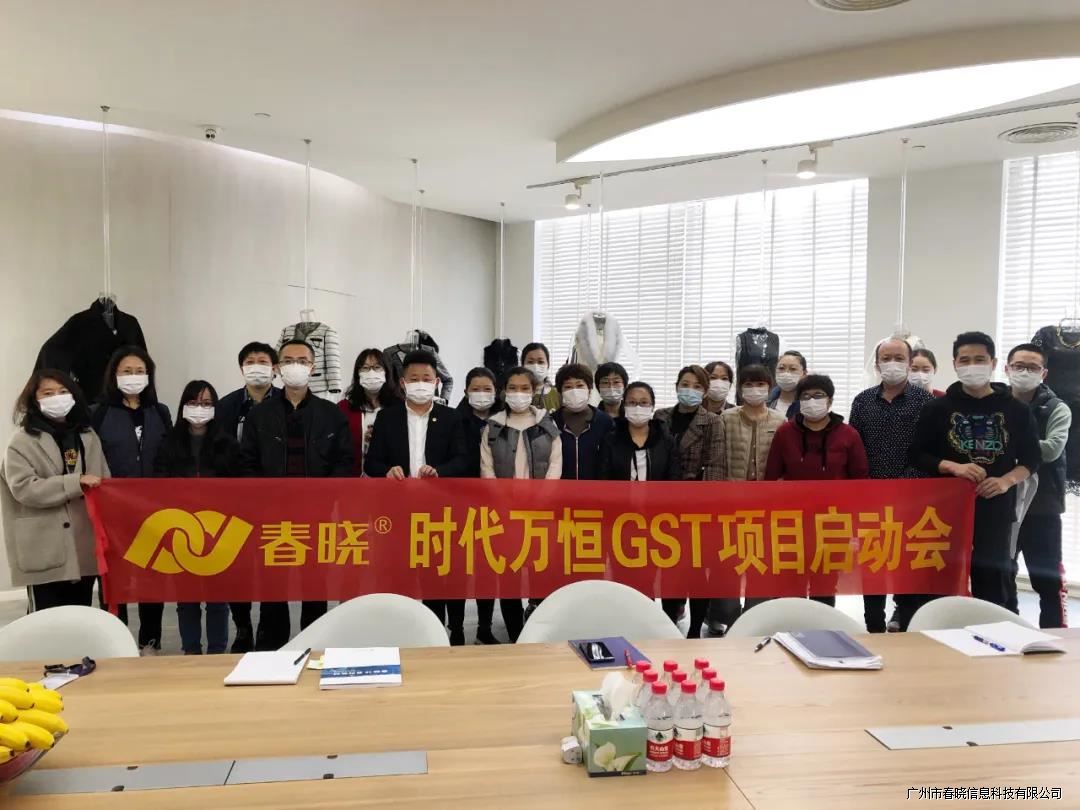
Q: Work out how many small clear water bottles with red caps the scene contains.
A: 9